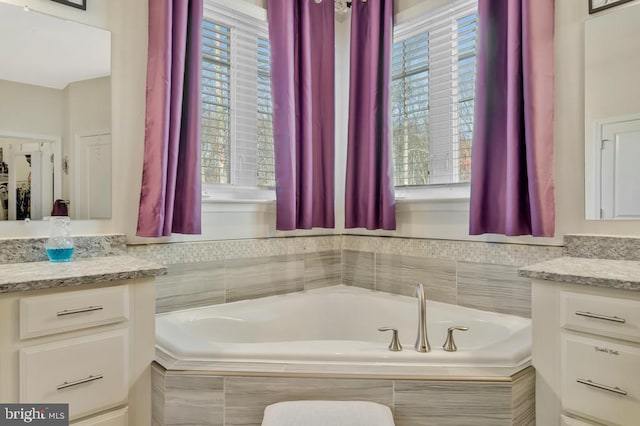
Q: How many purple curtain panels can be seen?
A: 4